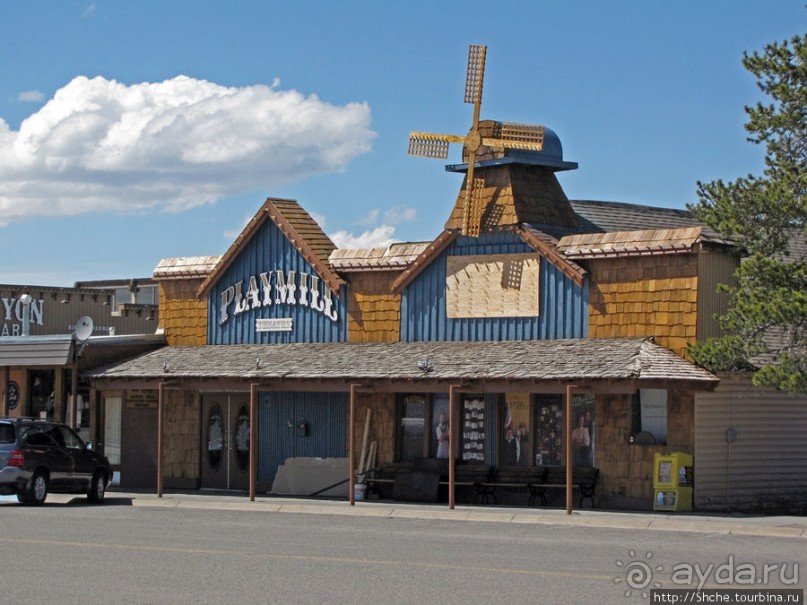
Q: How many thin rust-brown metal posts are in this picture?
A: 5